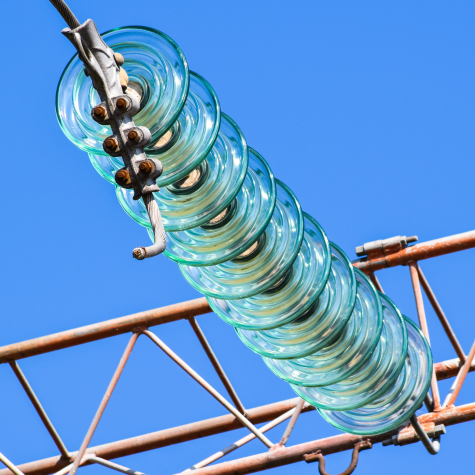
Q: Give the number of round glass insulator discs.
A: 10